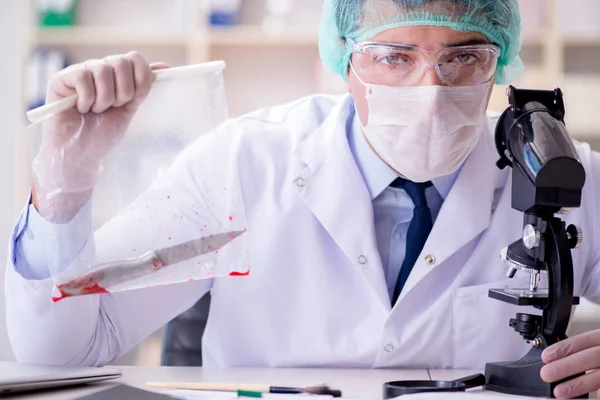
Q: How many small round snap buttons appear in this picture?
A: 4